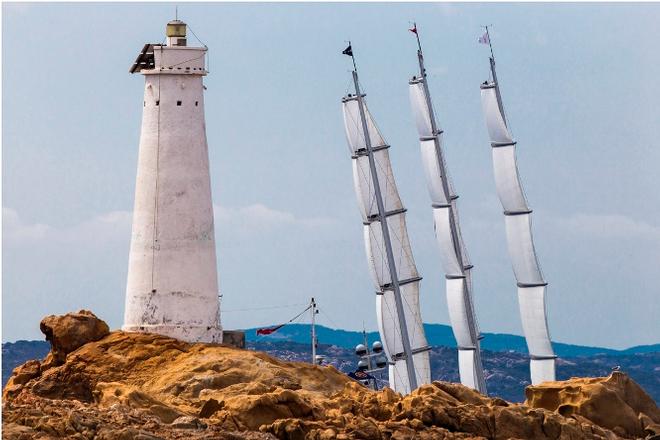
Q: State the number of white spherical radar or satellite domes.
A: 4